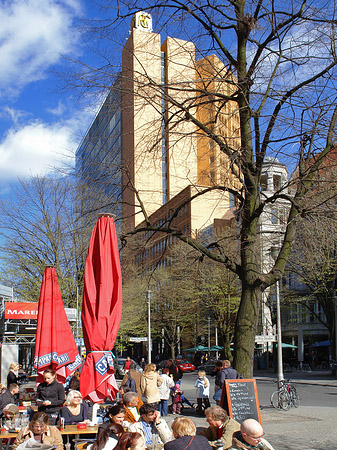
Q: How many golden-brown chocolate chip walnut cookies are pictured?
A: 0